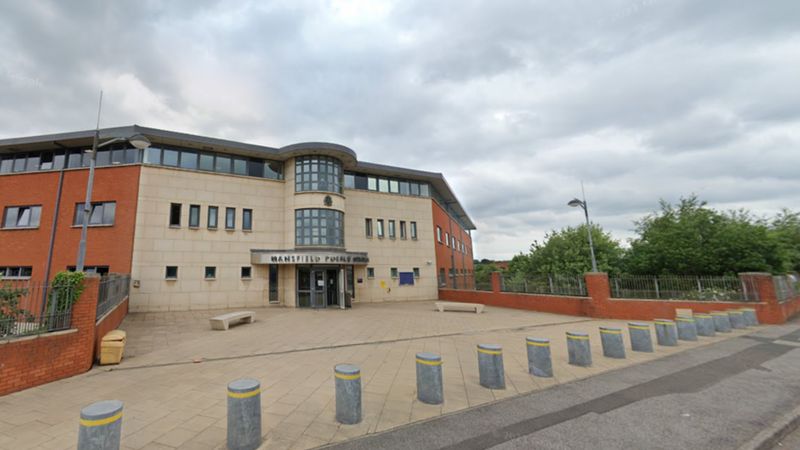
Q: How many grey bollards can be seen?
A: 15